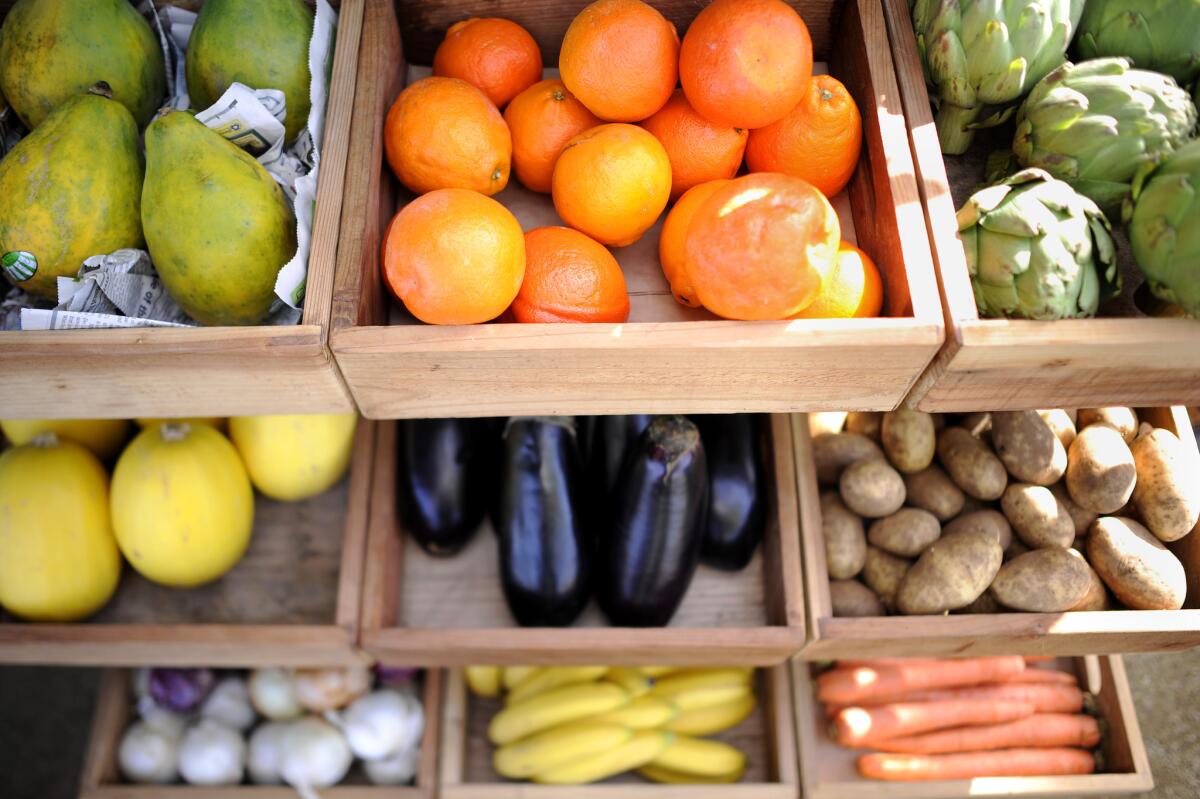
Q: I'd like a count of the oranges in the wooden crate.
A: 13